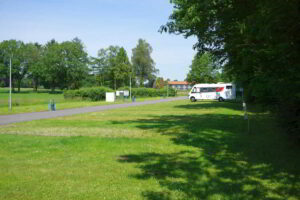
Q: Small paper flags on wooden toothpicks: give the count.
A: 0